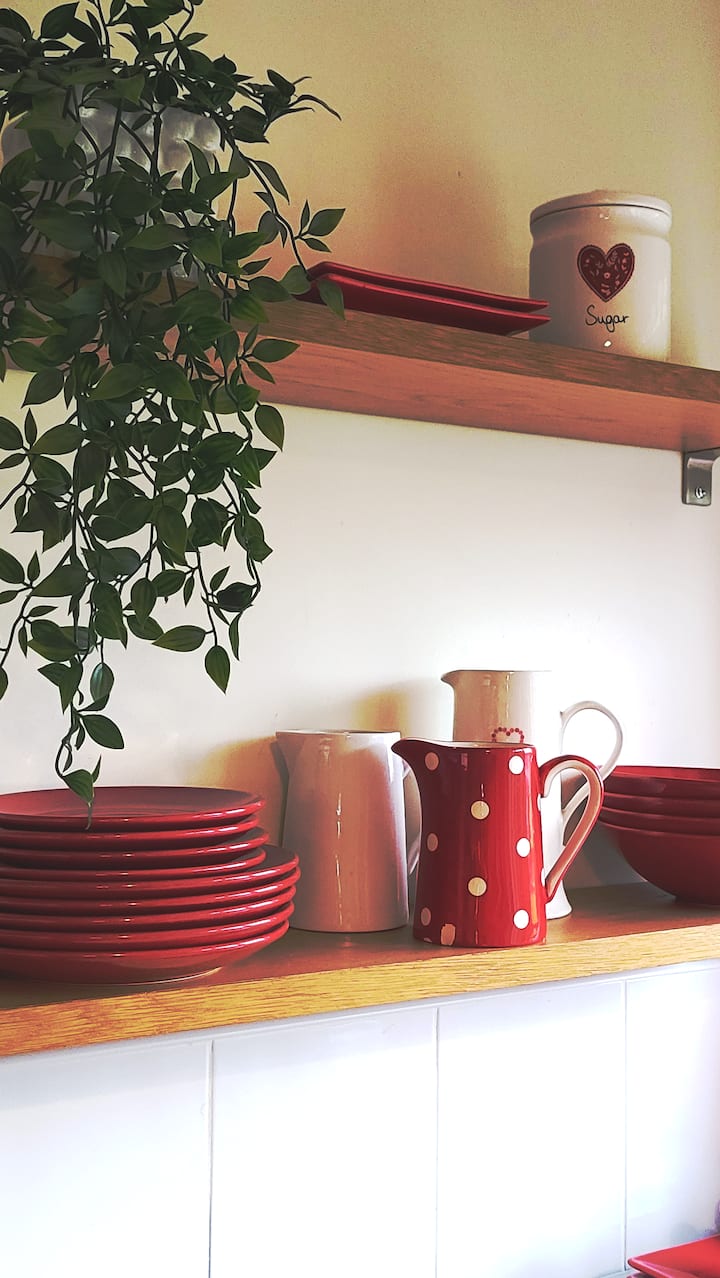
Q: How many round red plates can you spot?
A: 9